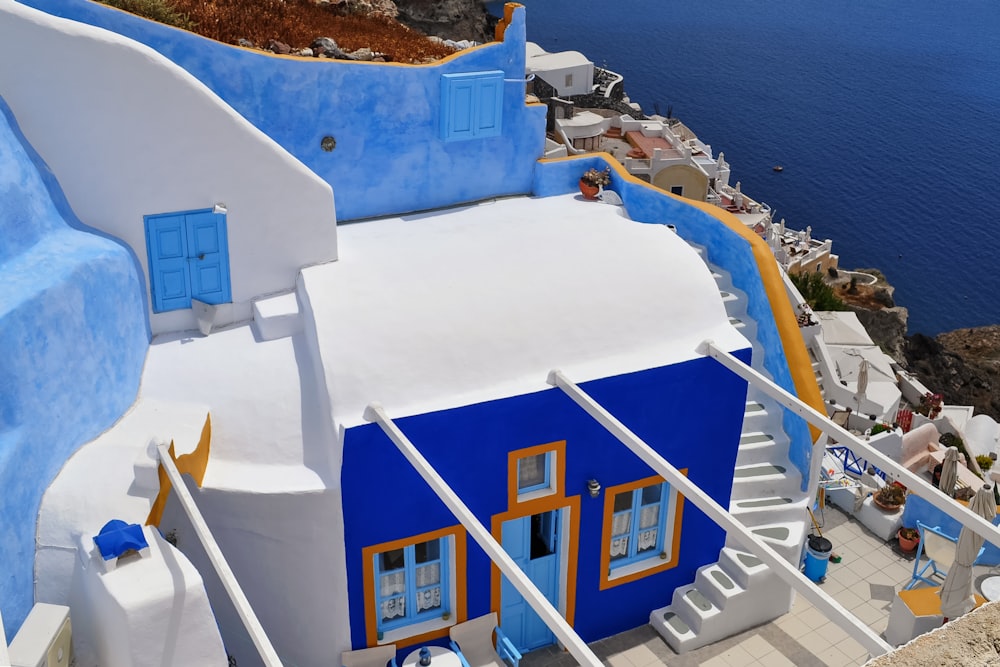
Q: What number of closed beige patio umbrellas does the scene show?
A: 3